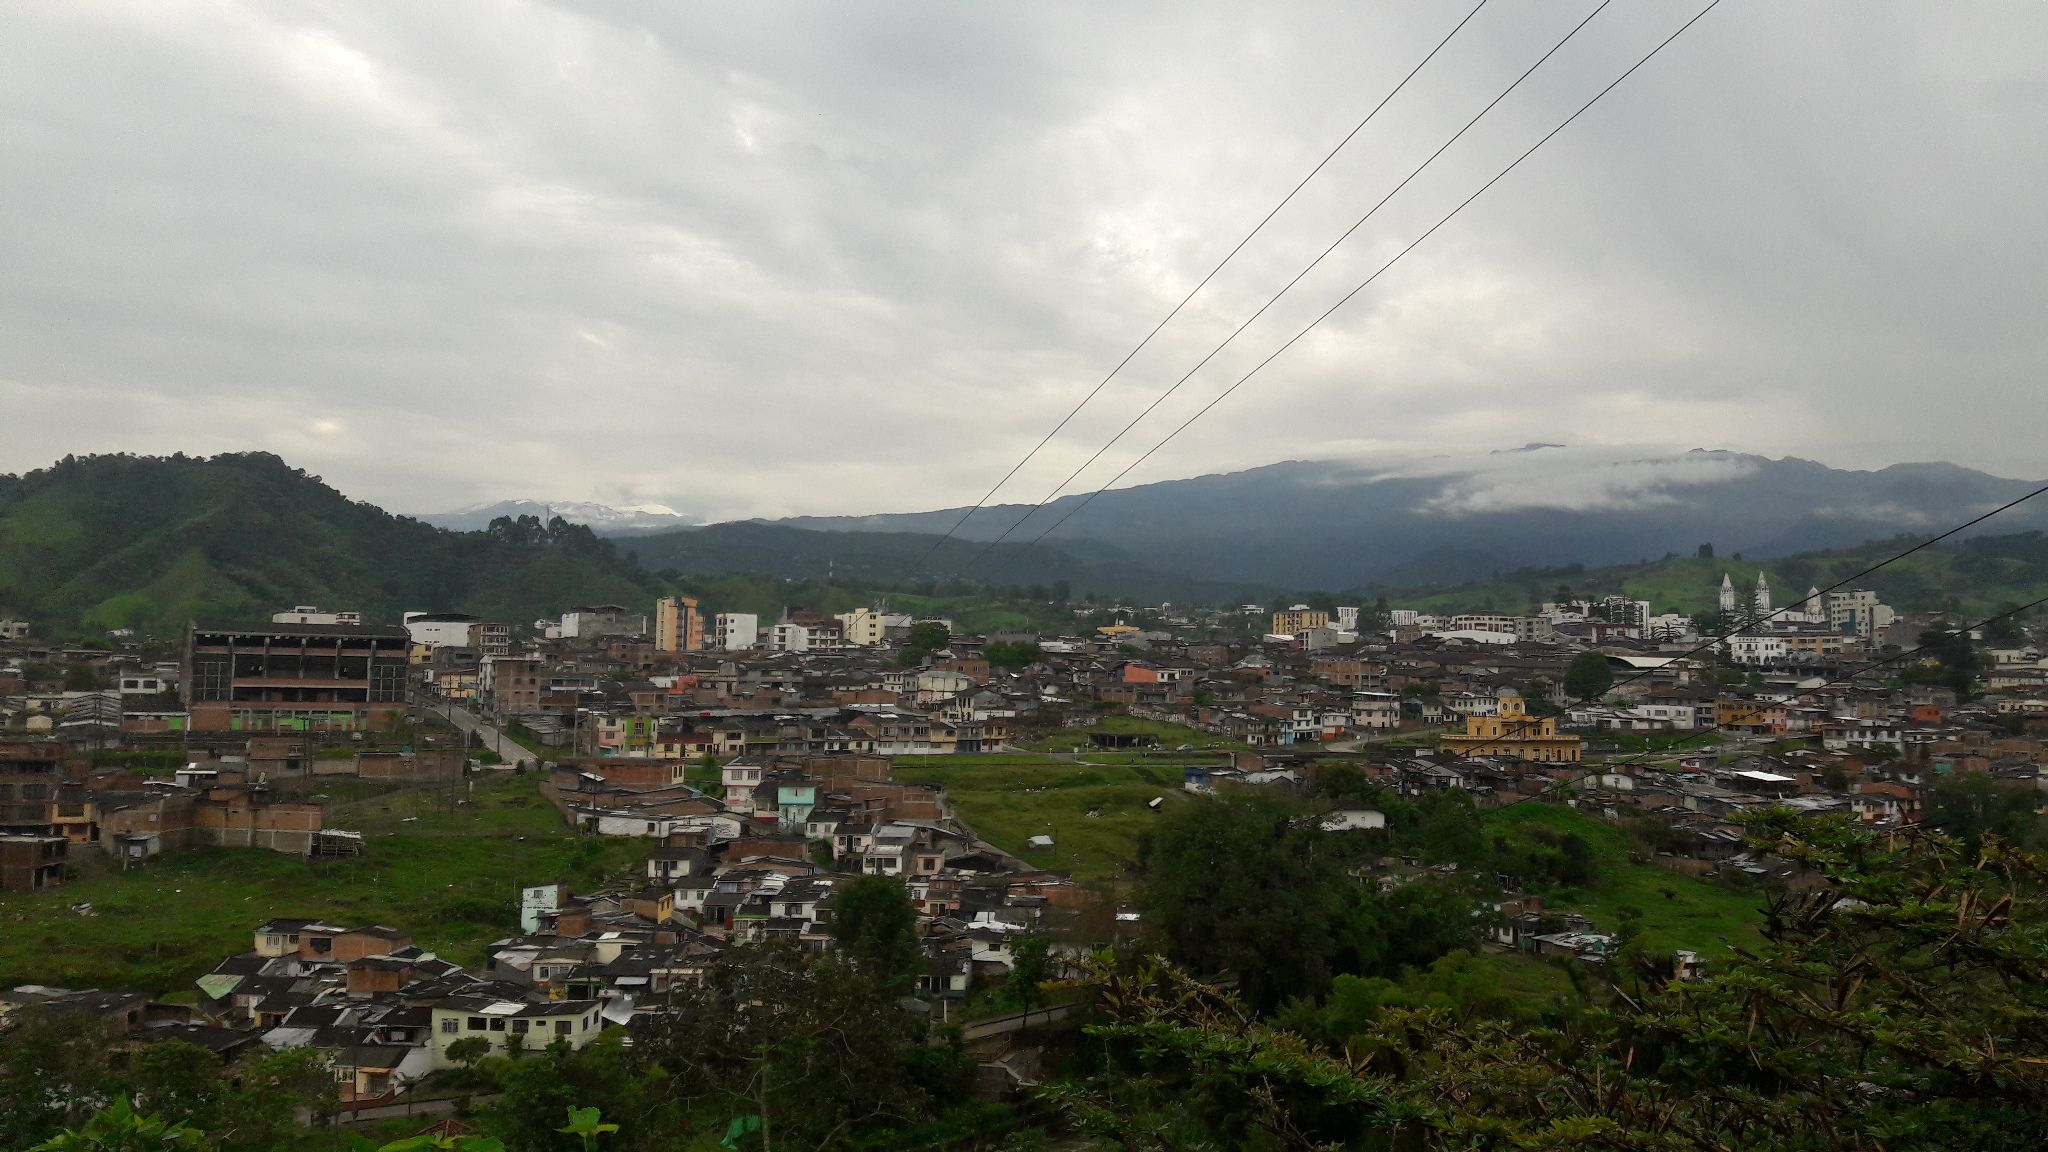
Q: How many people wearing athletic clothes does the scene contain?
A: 0